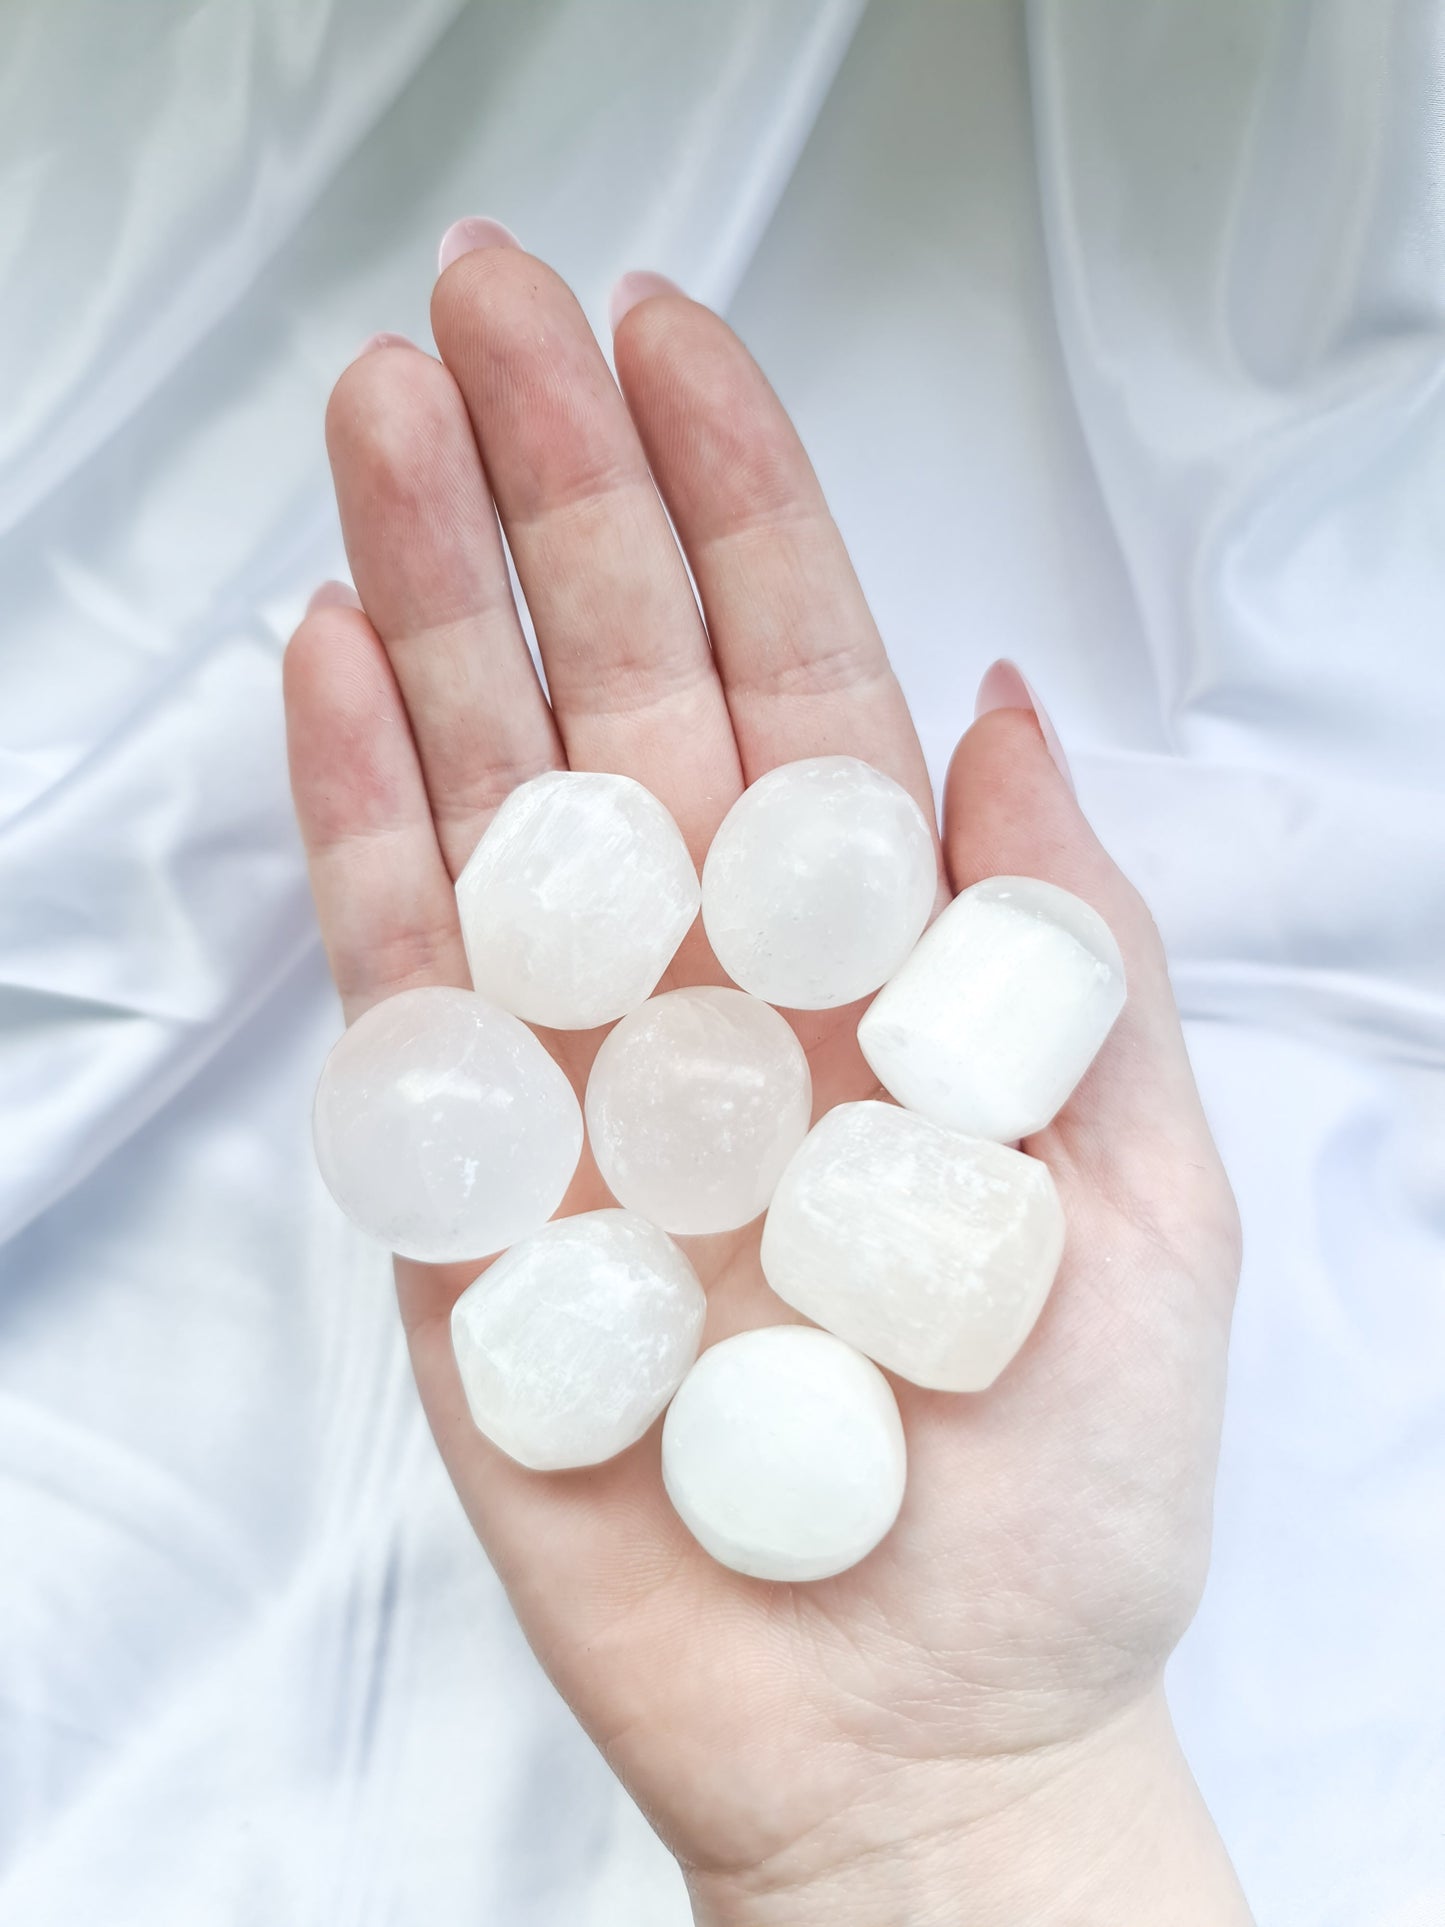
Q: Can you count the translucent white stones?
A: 8